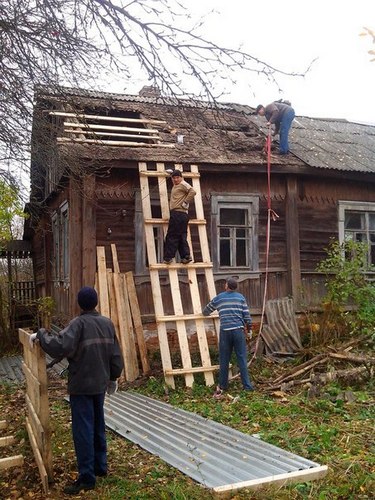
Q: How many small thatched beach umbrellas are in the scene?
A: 0